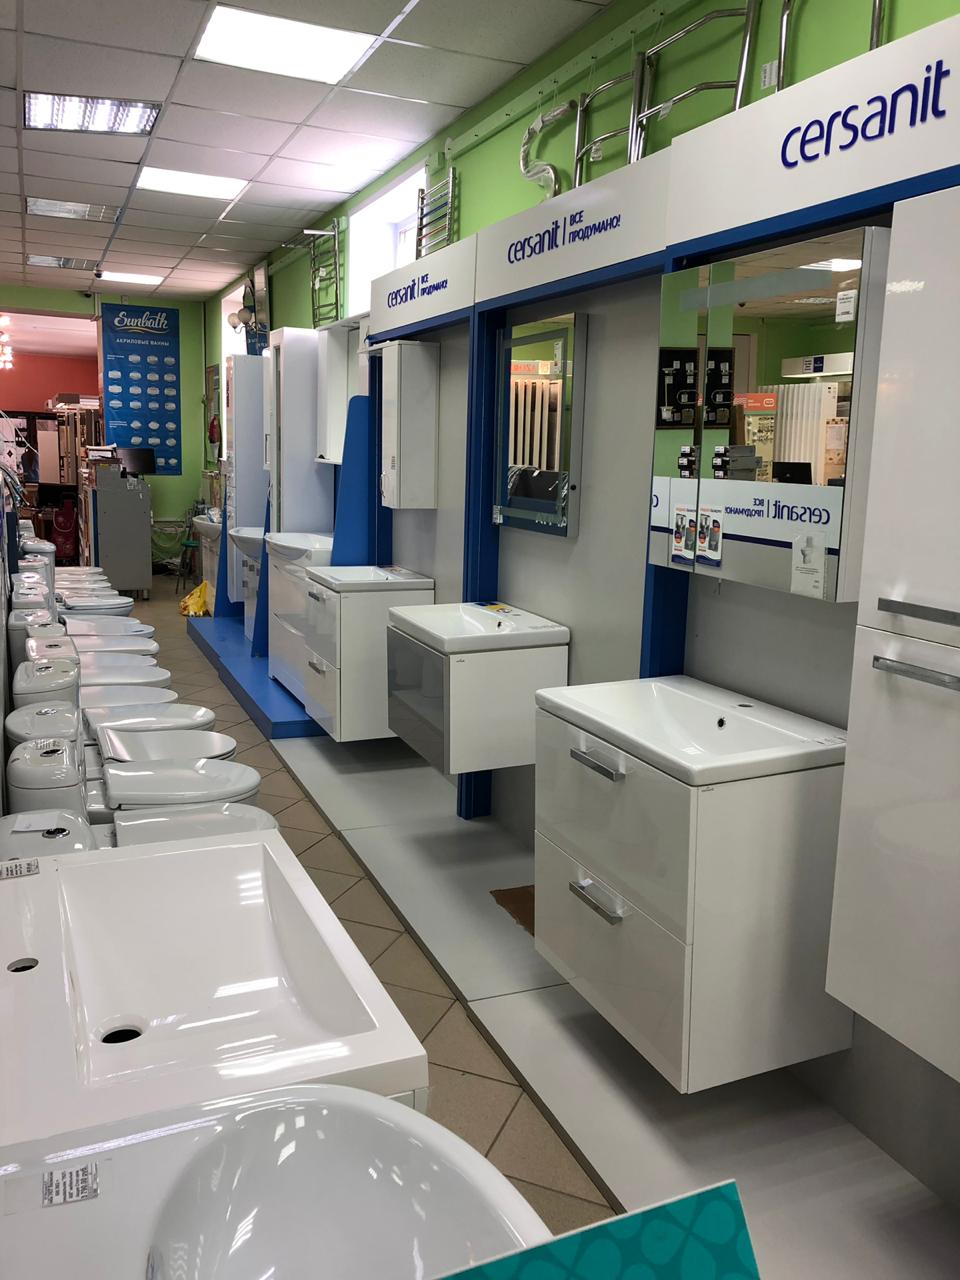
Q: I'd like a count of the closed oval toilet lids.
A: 15